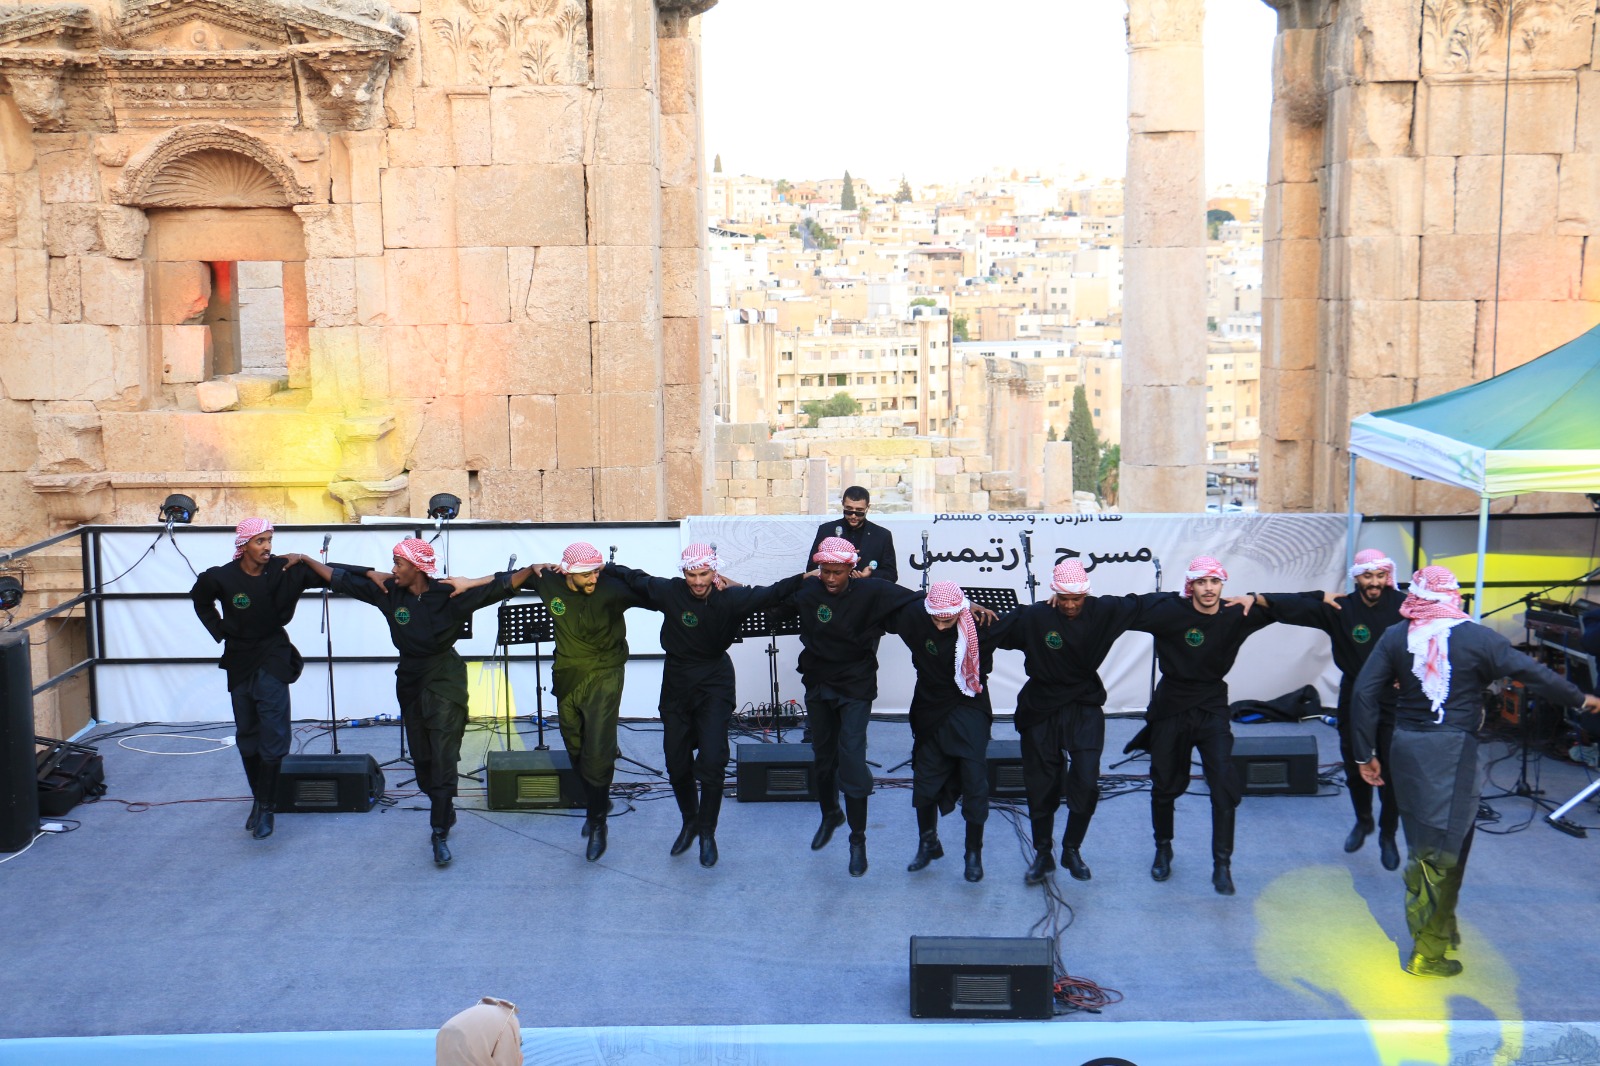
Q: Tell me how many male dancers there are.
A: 10